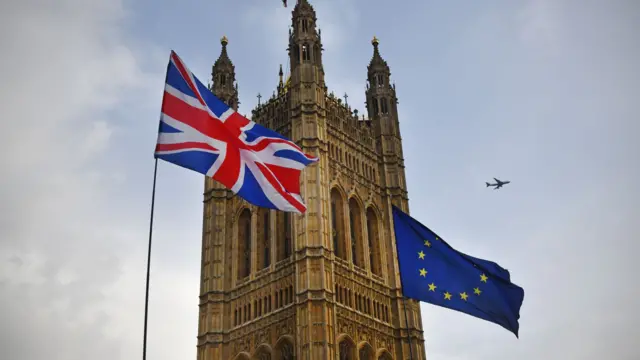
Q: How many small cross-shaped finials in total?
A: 2